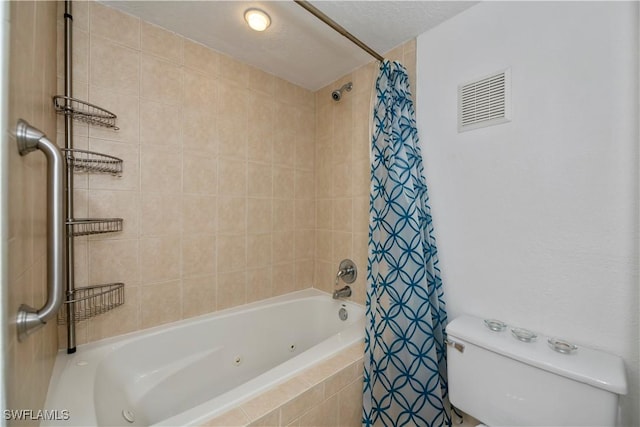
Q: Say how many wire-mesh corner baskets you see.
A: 4